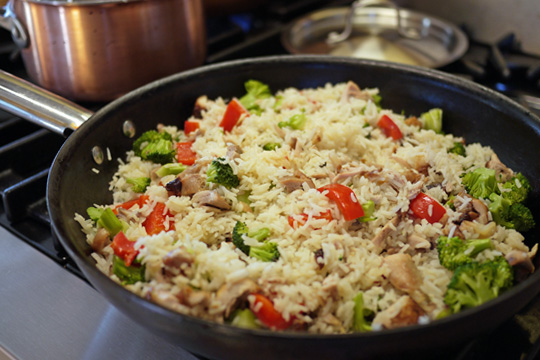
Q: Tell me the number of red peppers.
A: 11